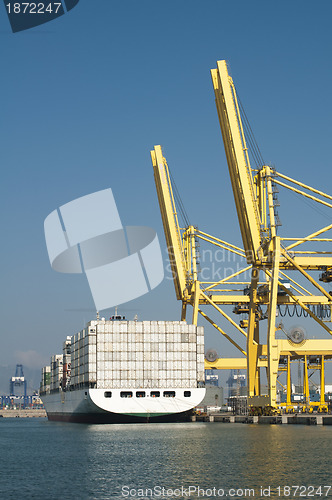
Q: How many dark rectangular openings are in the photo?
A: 6